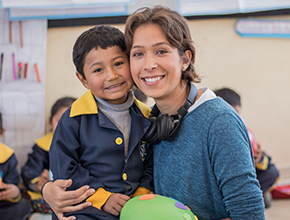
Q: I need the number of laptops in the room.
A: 0